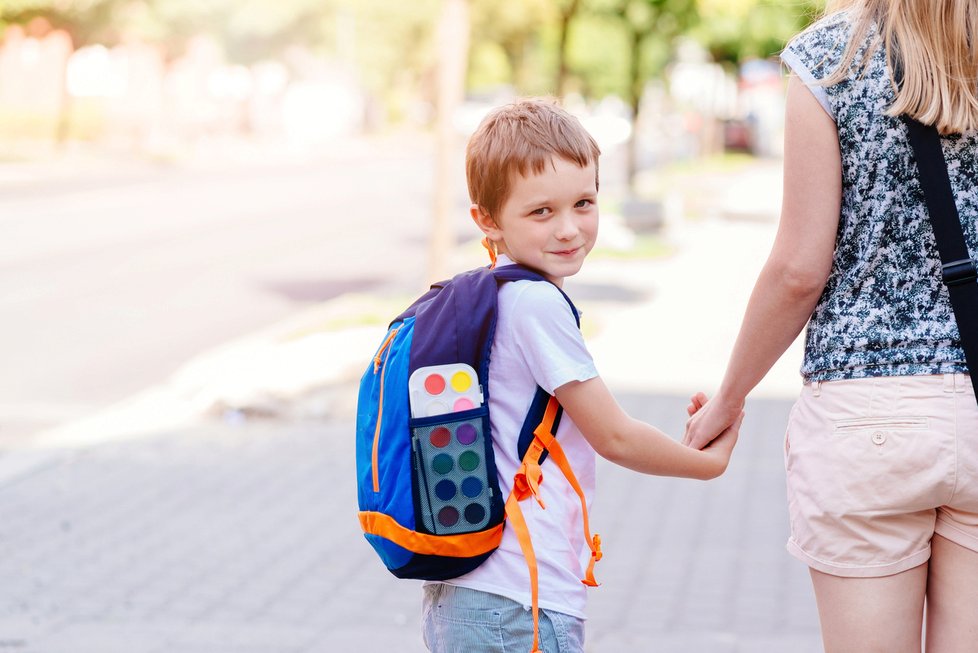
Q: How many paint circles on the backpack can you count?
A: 12